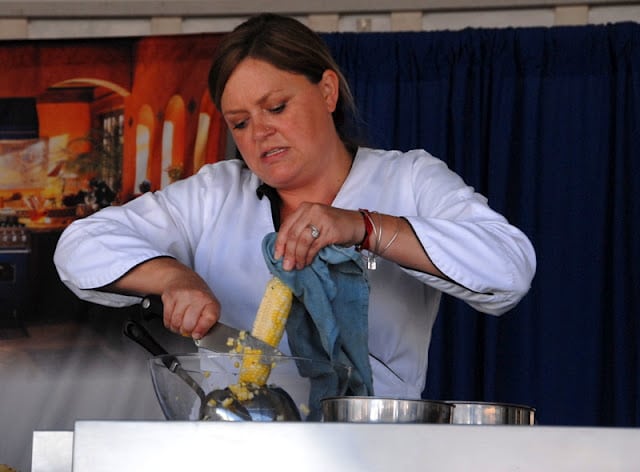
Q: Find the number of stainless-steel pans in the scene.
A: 2